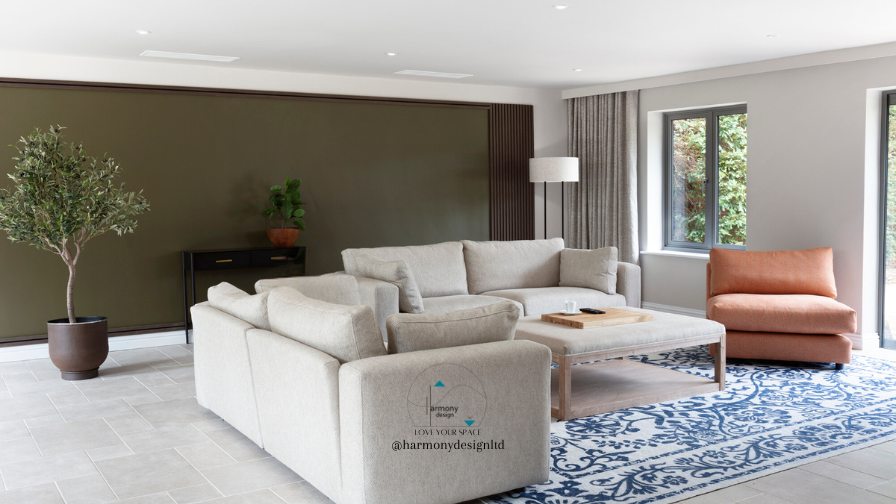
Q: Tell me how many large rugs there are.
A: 1